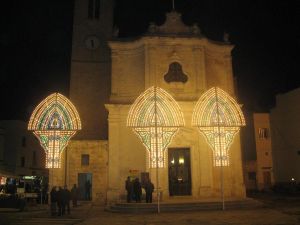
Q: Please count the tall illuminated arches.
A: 3